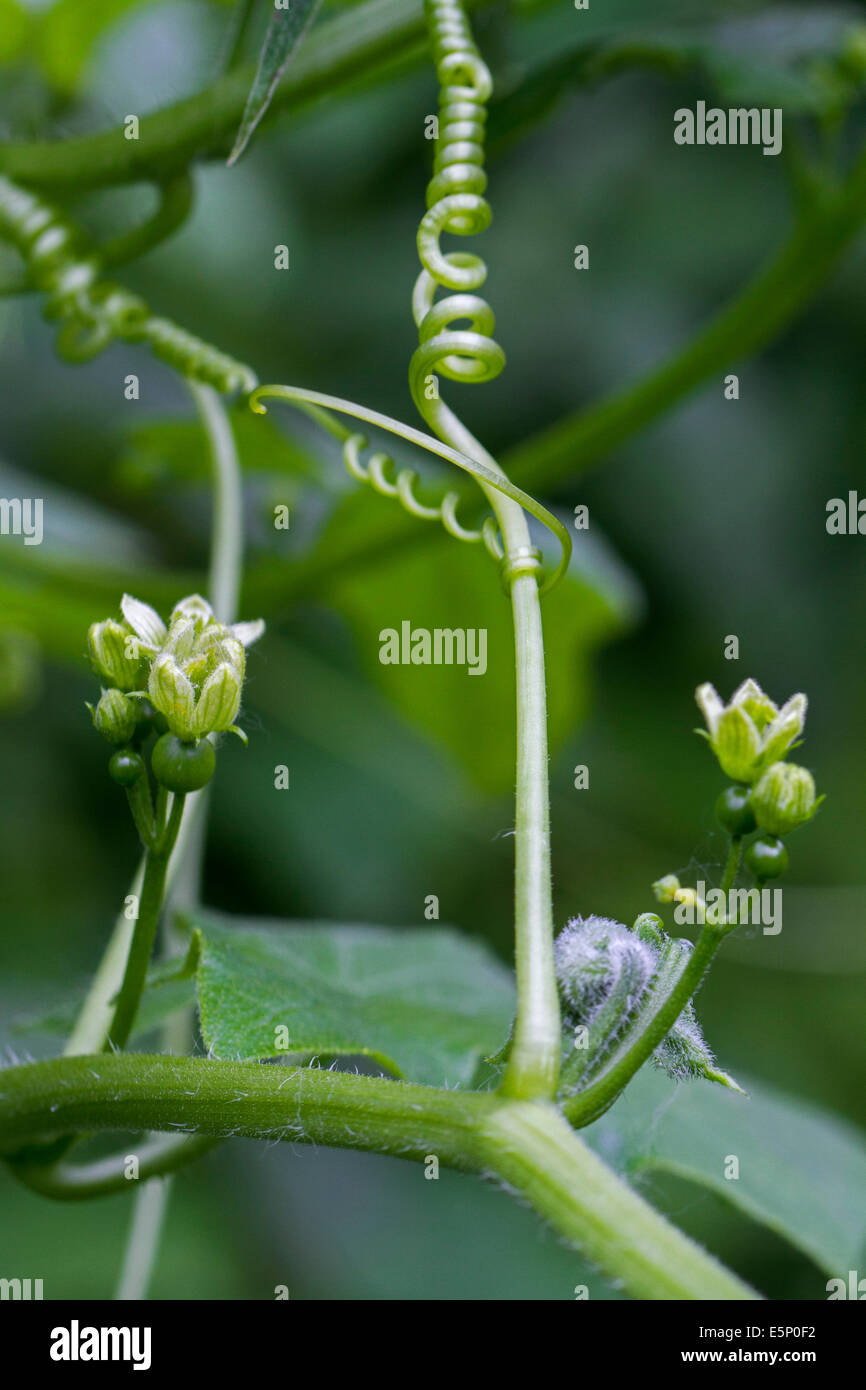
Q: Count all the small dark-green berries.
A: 4